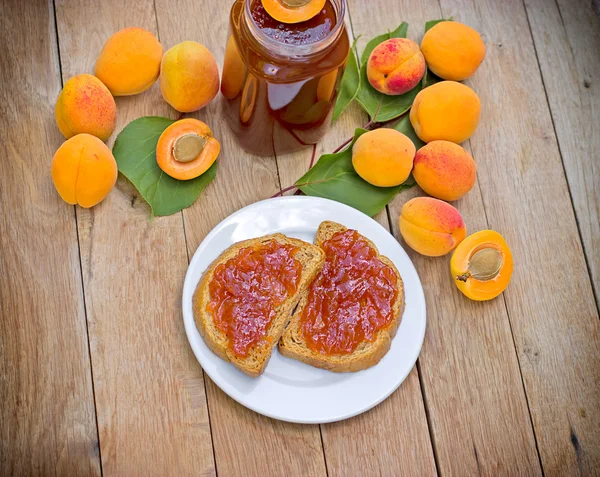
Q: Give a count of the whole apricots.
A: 10